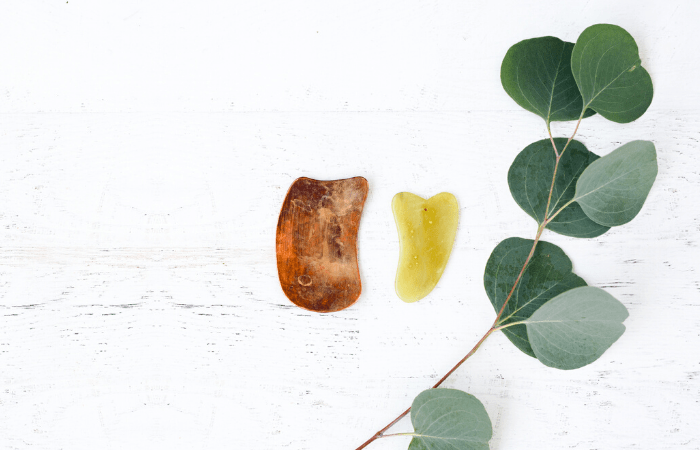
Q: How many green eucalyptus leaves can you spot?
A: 7